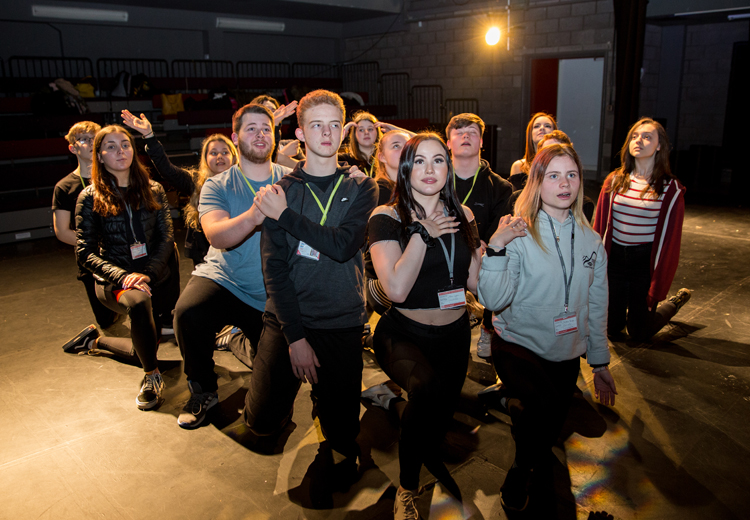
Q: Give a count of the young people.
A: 14